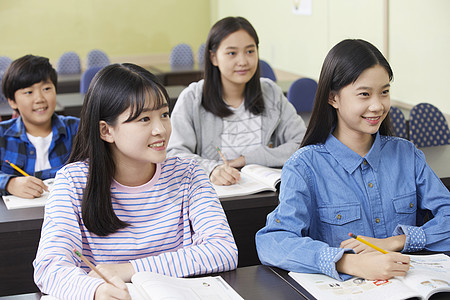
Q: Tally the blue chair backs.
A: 10